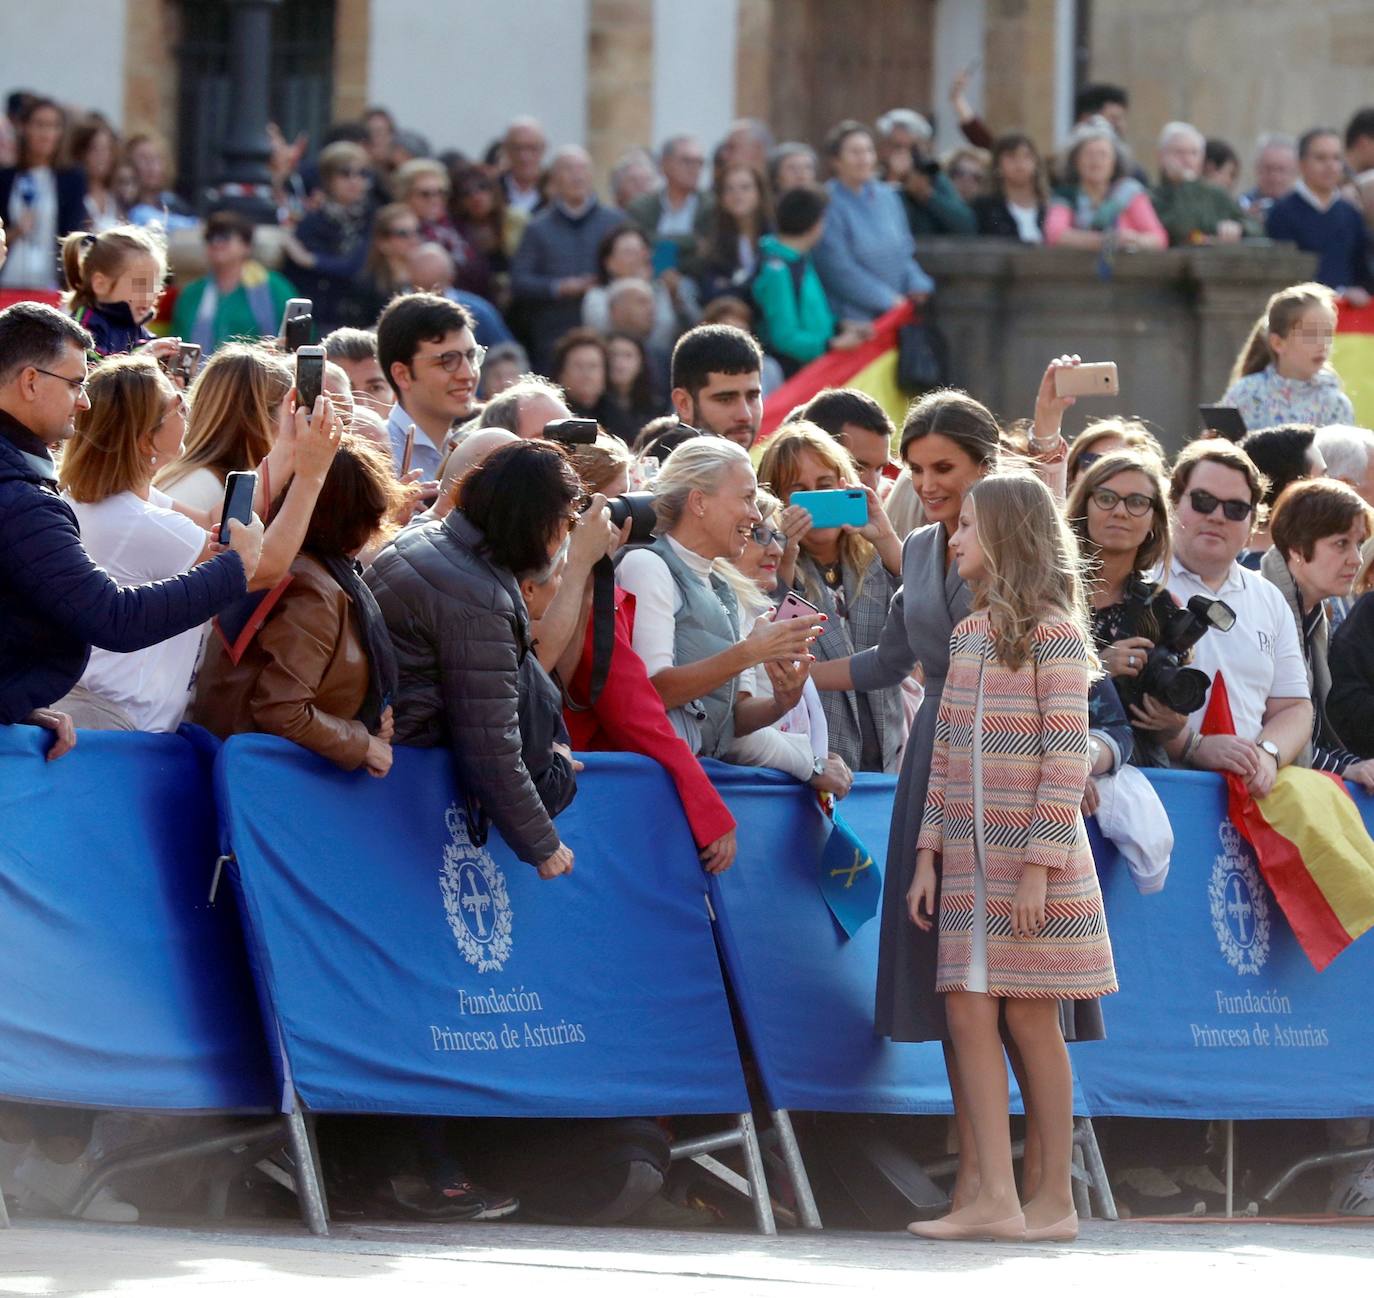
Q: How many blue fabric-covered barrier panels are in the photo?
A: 4